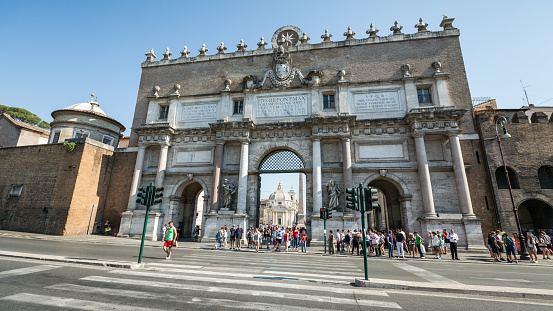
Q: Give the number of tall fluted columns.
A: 8